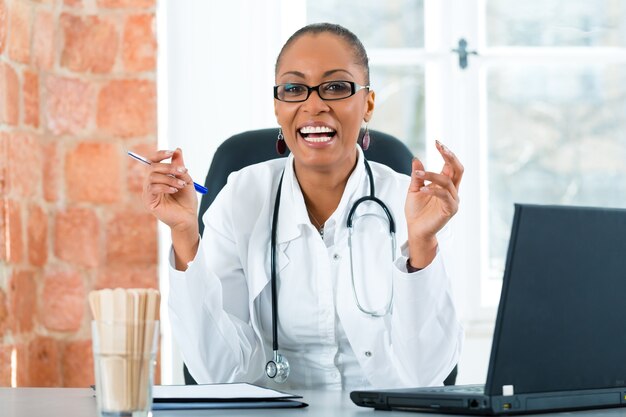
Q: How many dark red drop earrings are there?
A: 2